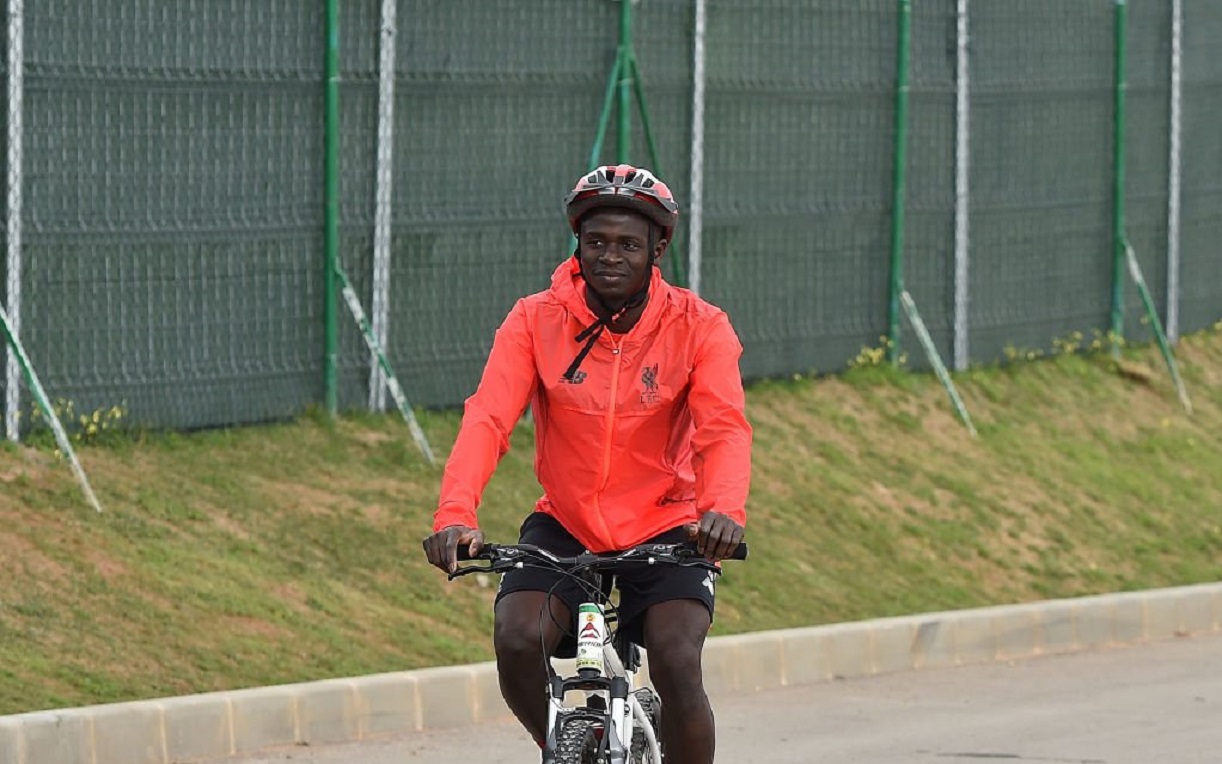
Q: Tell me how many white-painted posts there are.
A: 5